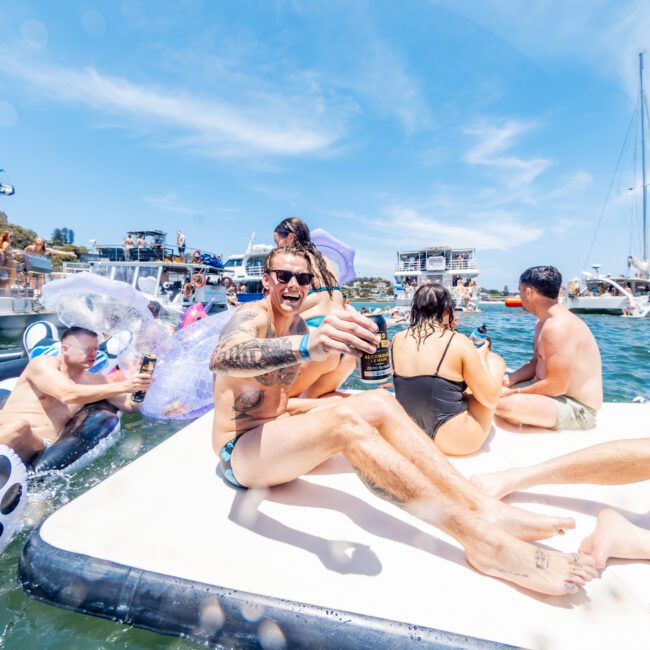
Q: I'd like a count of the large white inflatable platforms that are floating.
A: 1